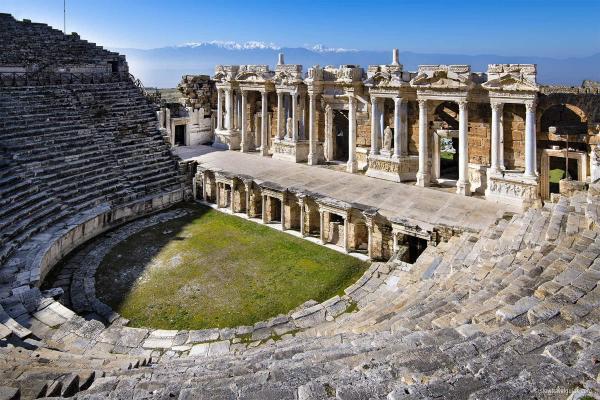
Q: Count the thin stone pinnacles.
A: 2